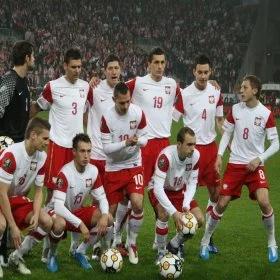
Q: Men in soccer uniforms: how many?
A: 10